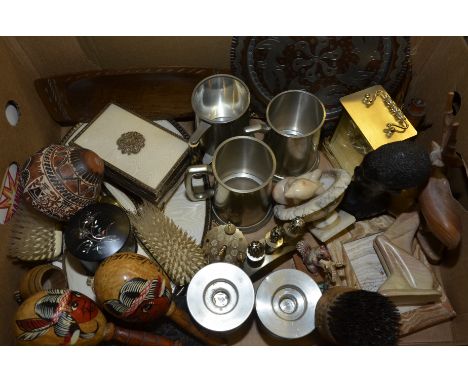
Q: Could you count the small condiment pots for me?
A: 3